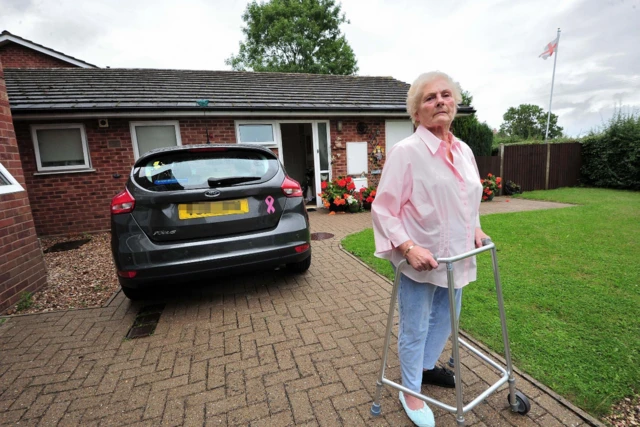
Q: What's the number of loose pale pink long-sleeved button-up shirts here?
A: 1